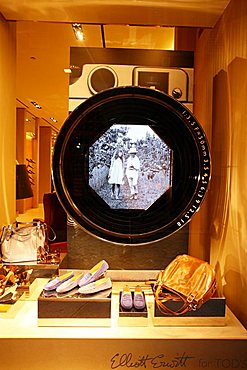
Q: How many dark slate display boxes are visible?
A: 3